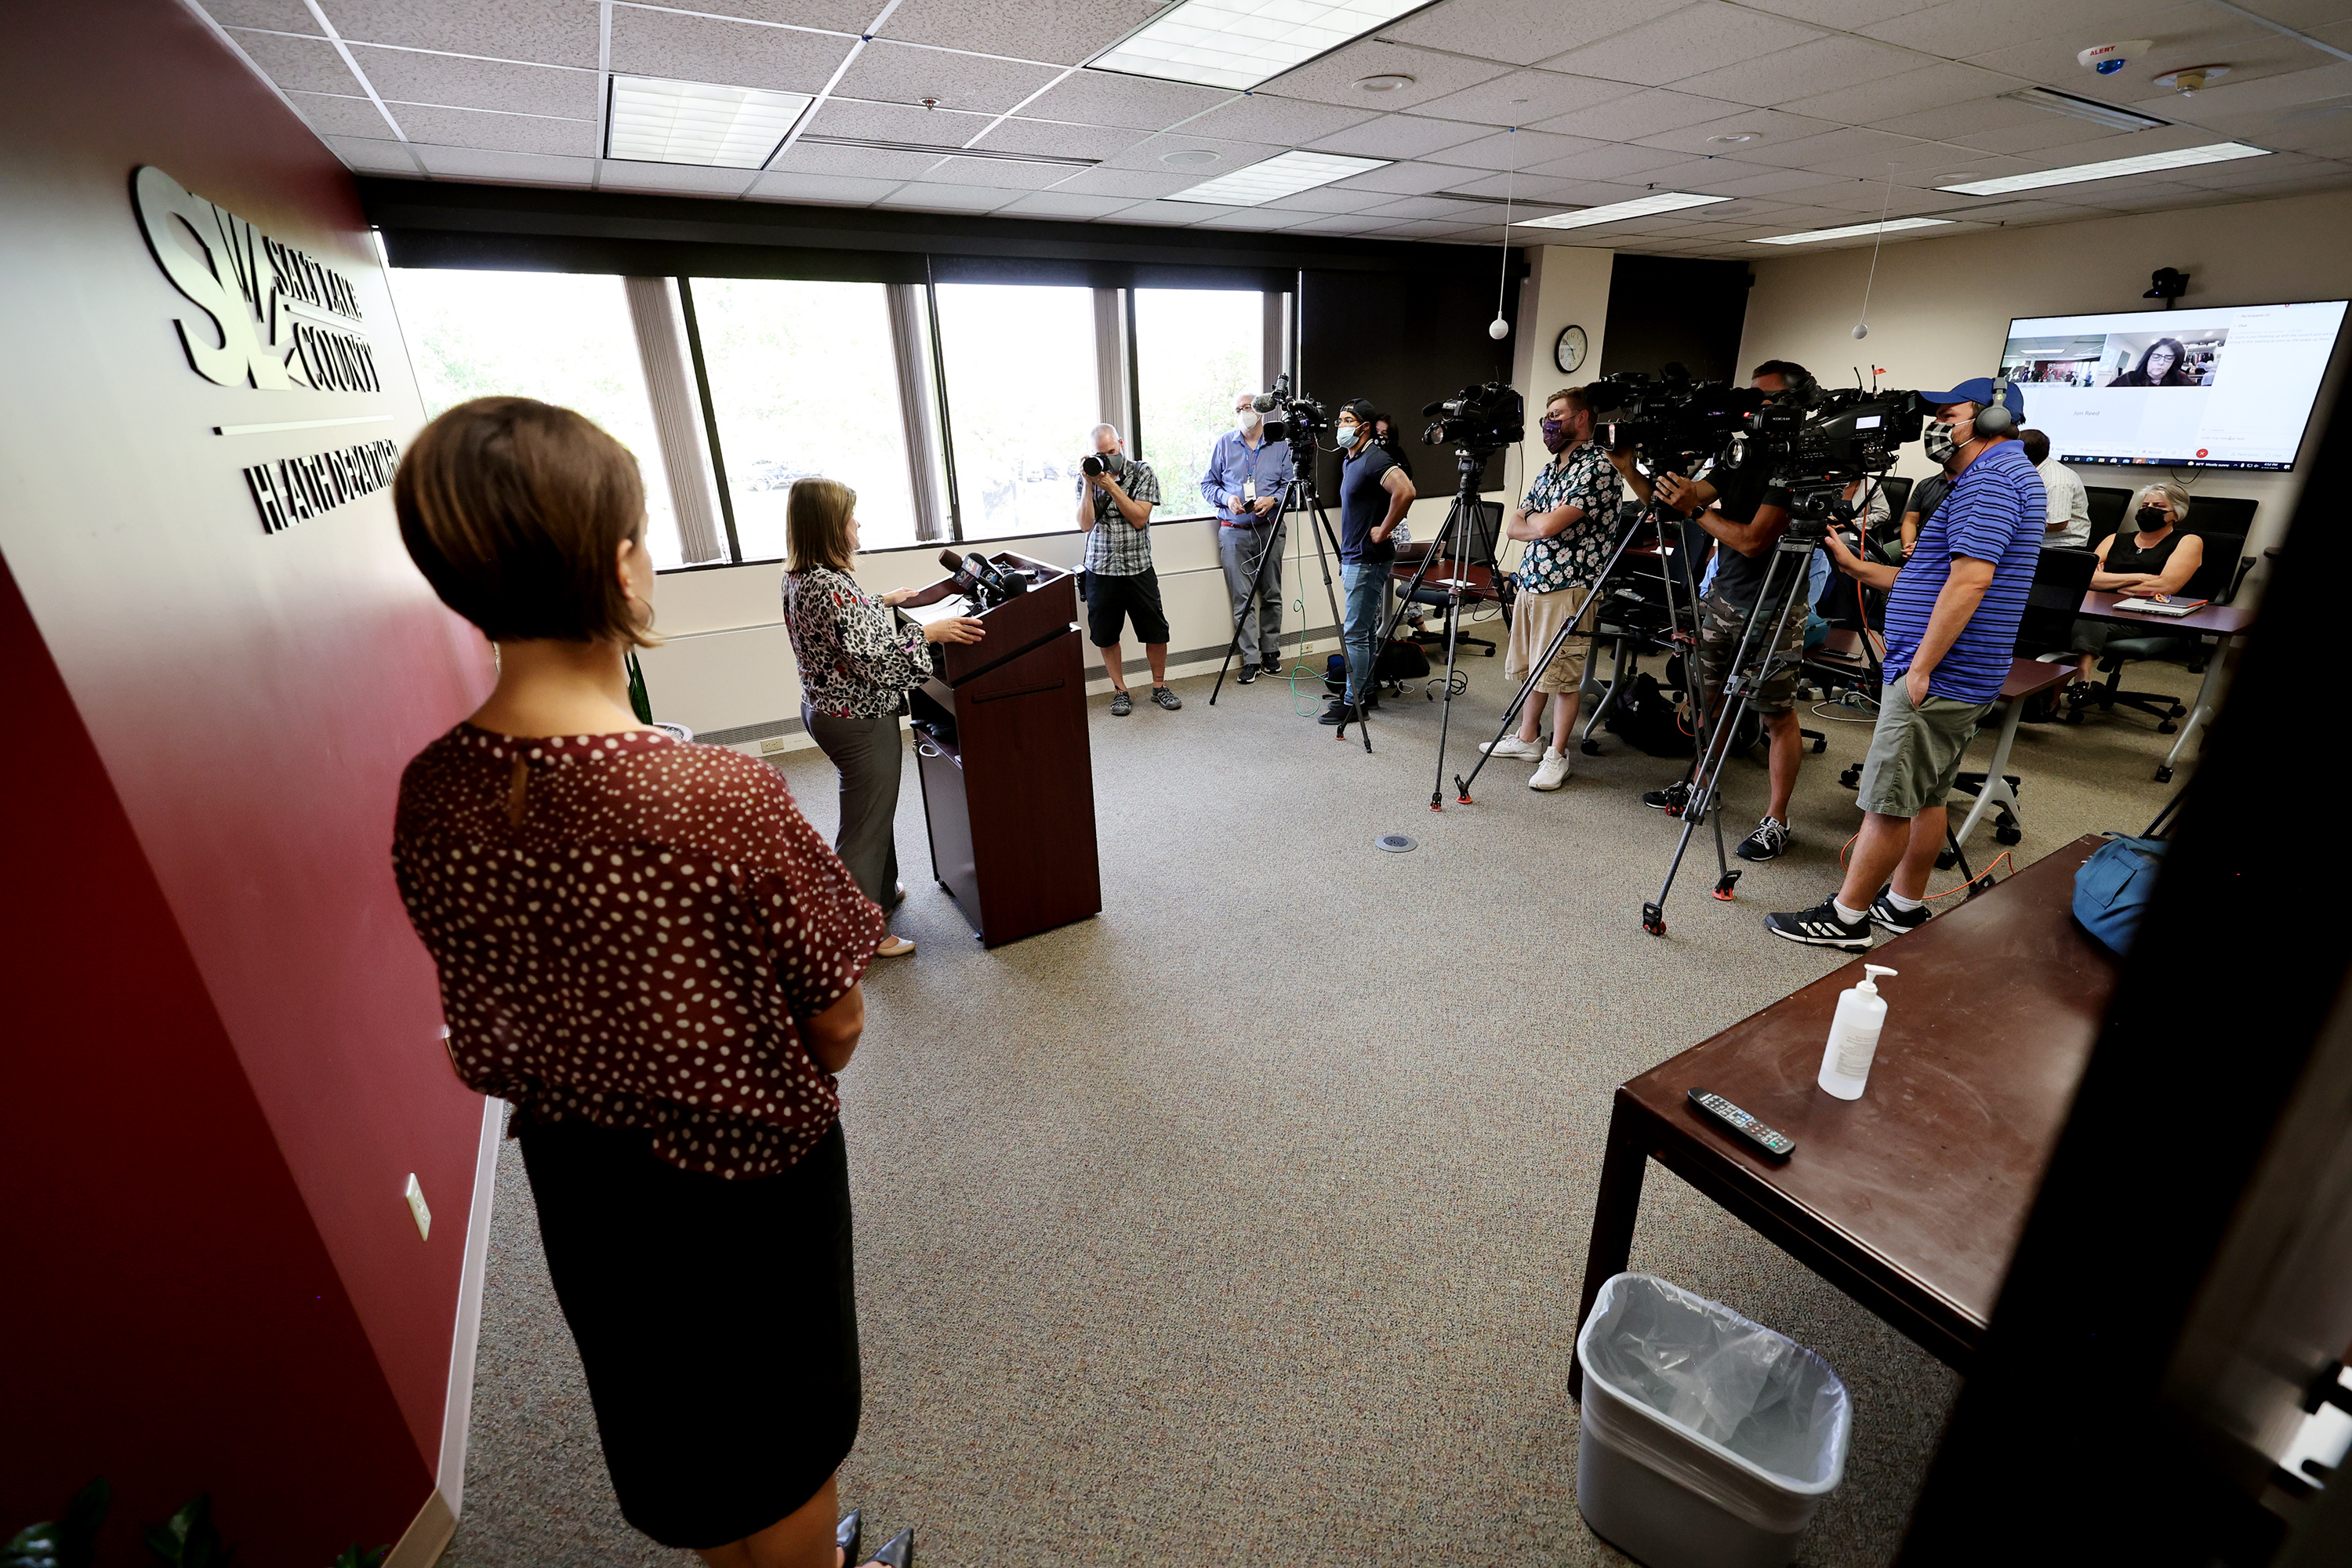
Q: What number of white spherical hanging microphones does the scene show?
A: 2